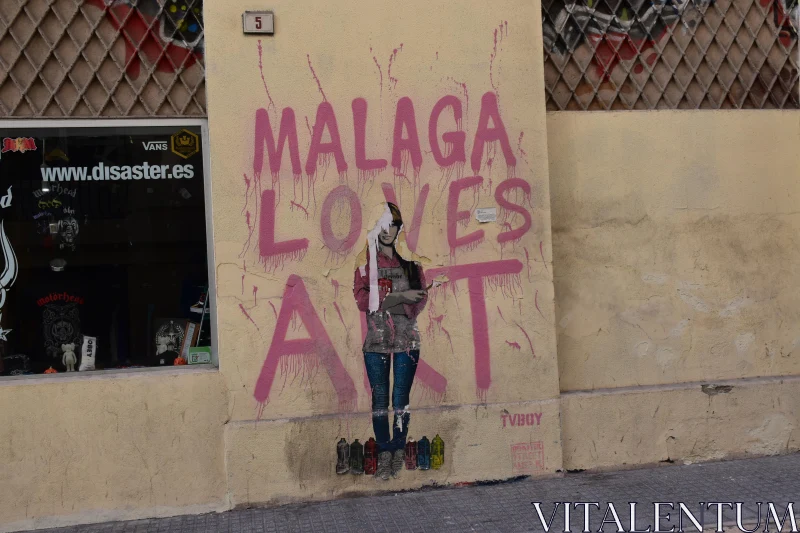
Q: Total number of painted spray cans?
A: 6